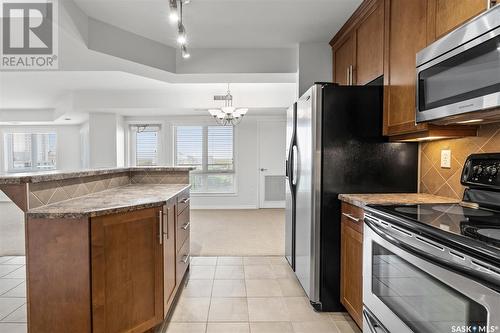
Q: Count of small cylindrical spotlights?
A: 3